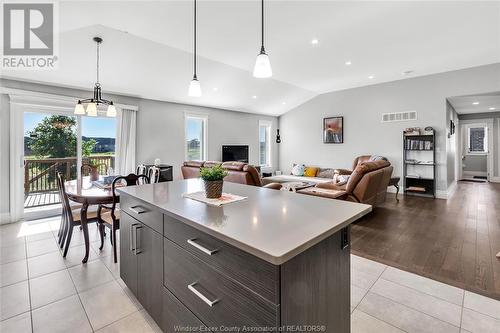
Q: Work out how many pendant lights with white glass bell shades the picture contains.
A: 2